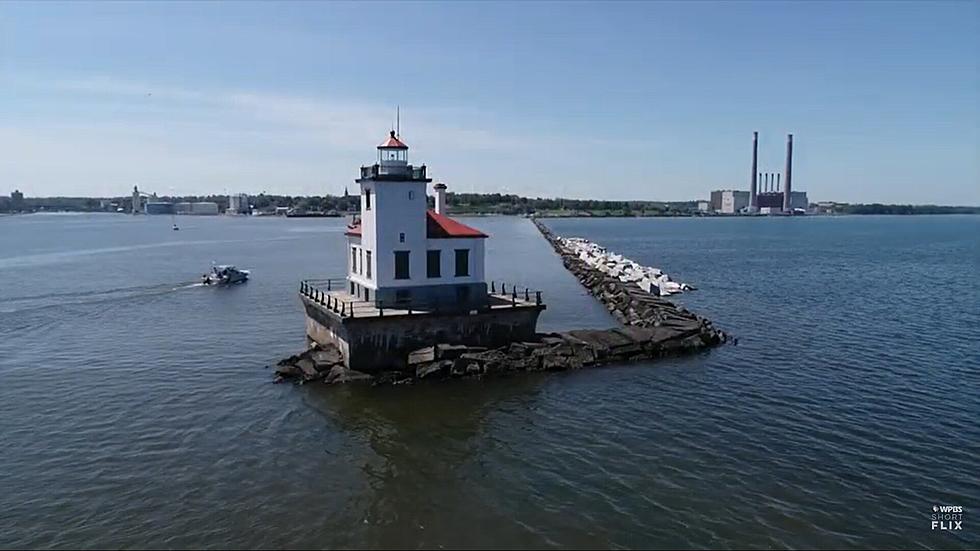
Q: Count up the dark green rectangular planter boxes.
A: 0